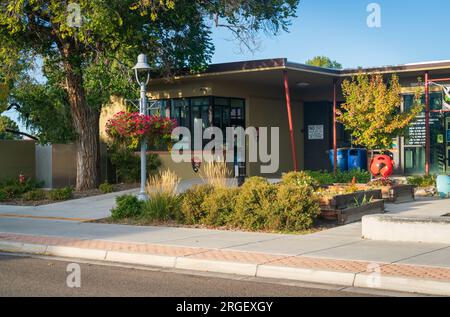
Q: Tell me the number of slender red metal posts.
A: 3